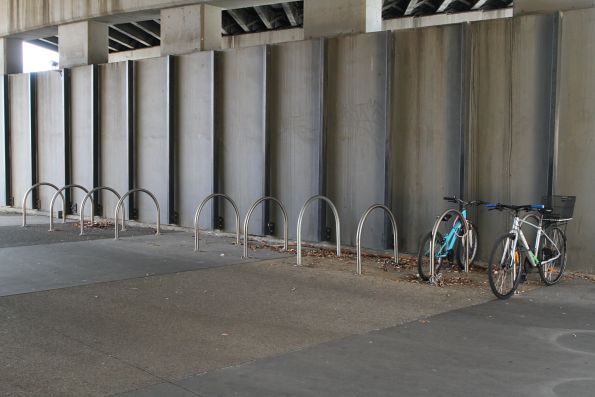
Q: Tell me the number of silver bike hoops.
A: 10